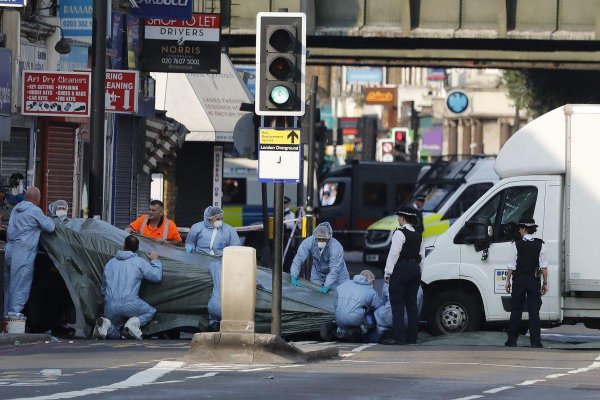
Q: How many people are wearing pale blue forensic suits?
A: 8